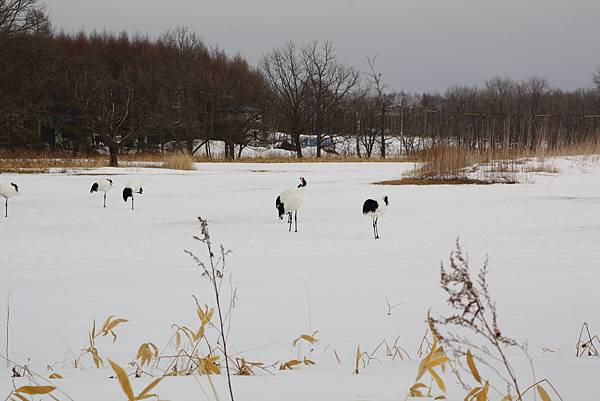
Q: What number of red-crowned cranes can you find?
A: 5